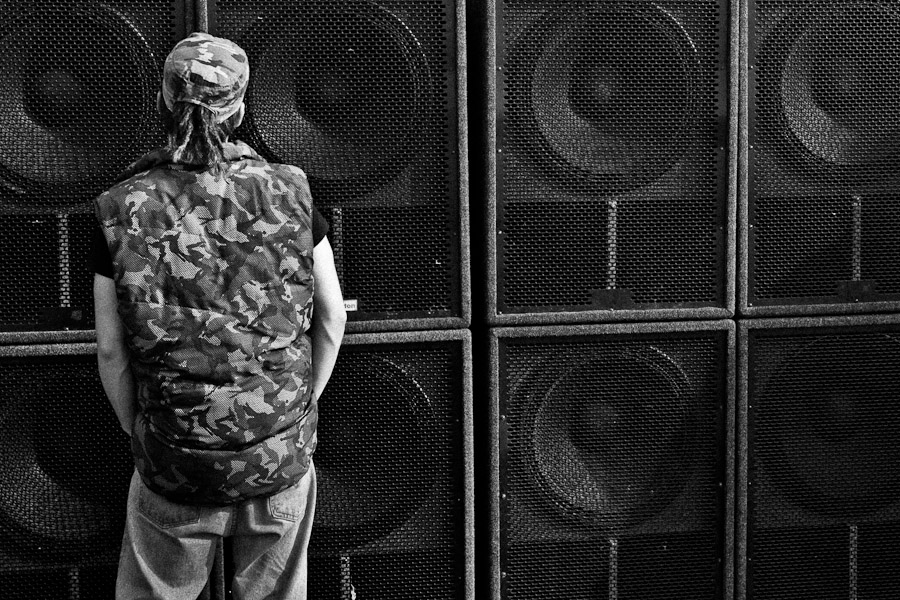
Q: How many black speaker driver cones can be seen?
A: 8